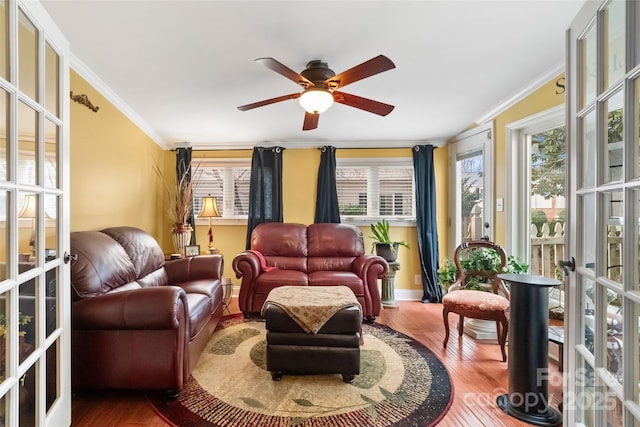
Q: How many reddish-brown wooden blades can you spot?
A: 5